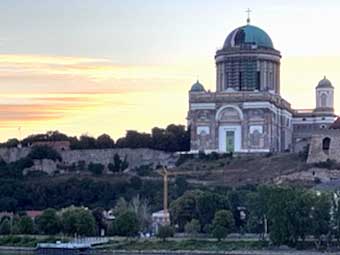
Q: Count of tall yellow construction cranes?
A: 1